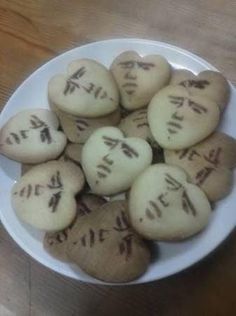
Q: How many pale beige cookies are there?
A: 7